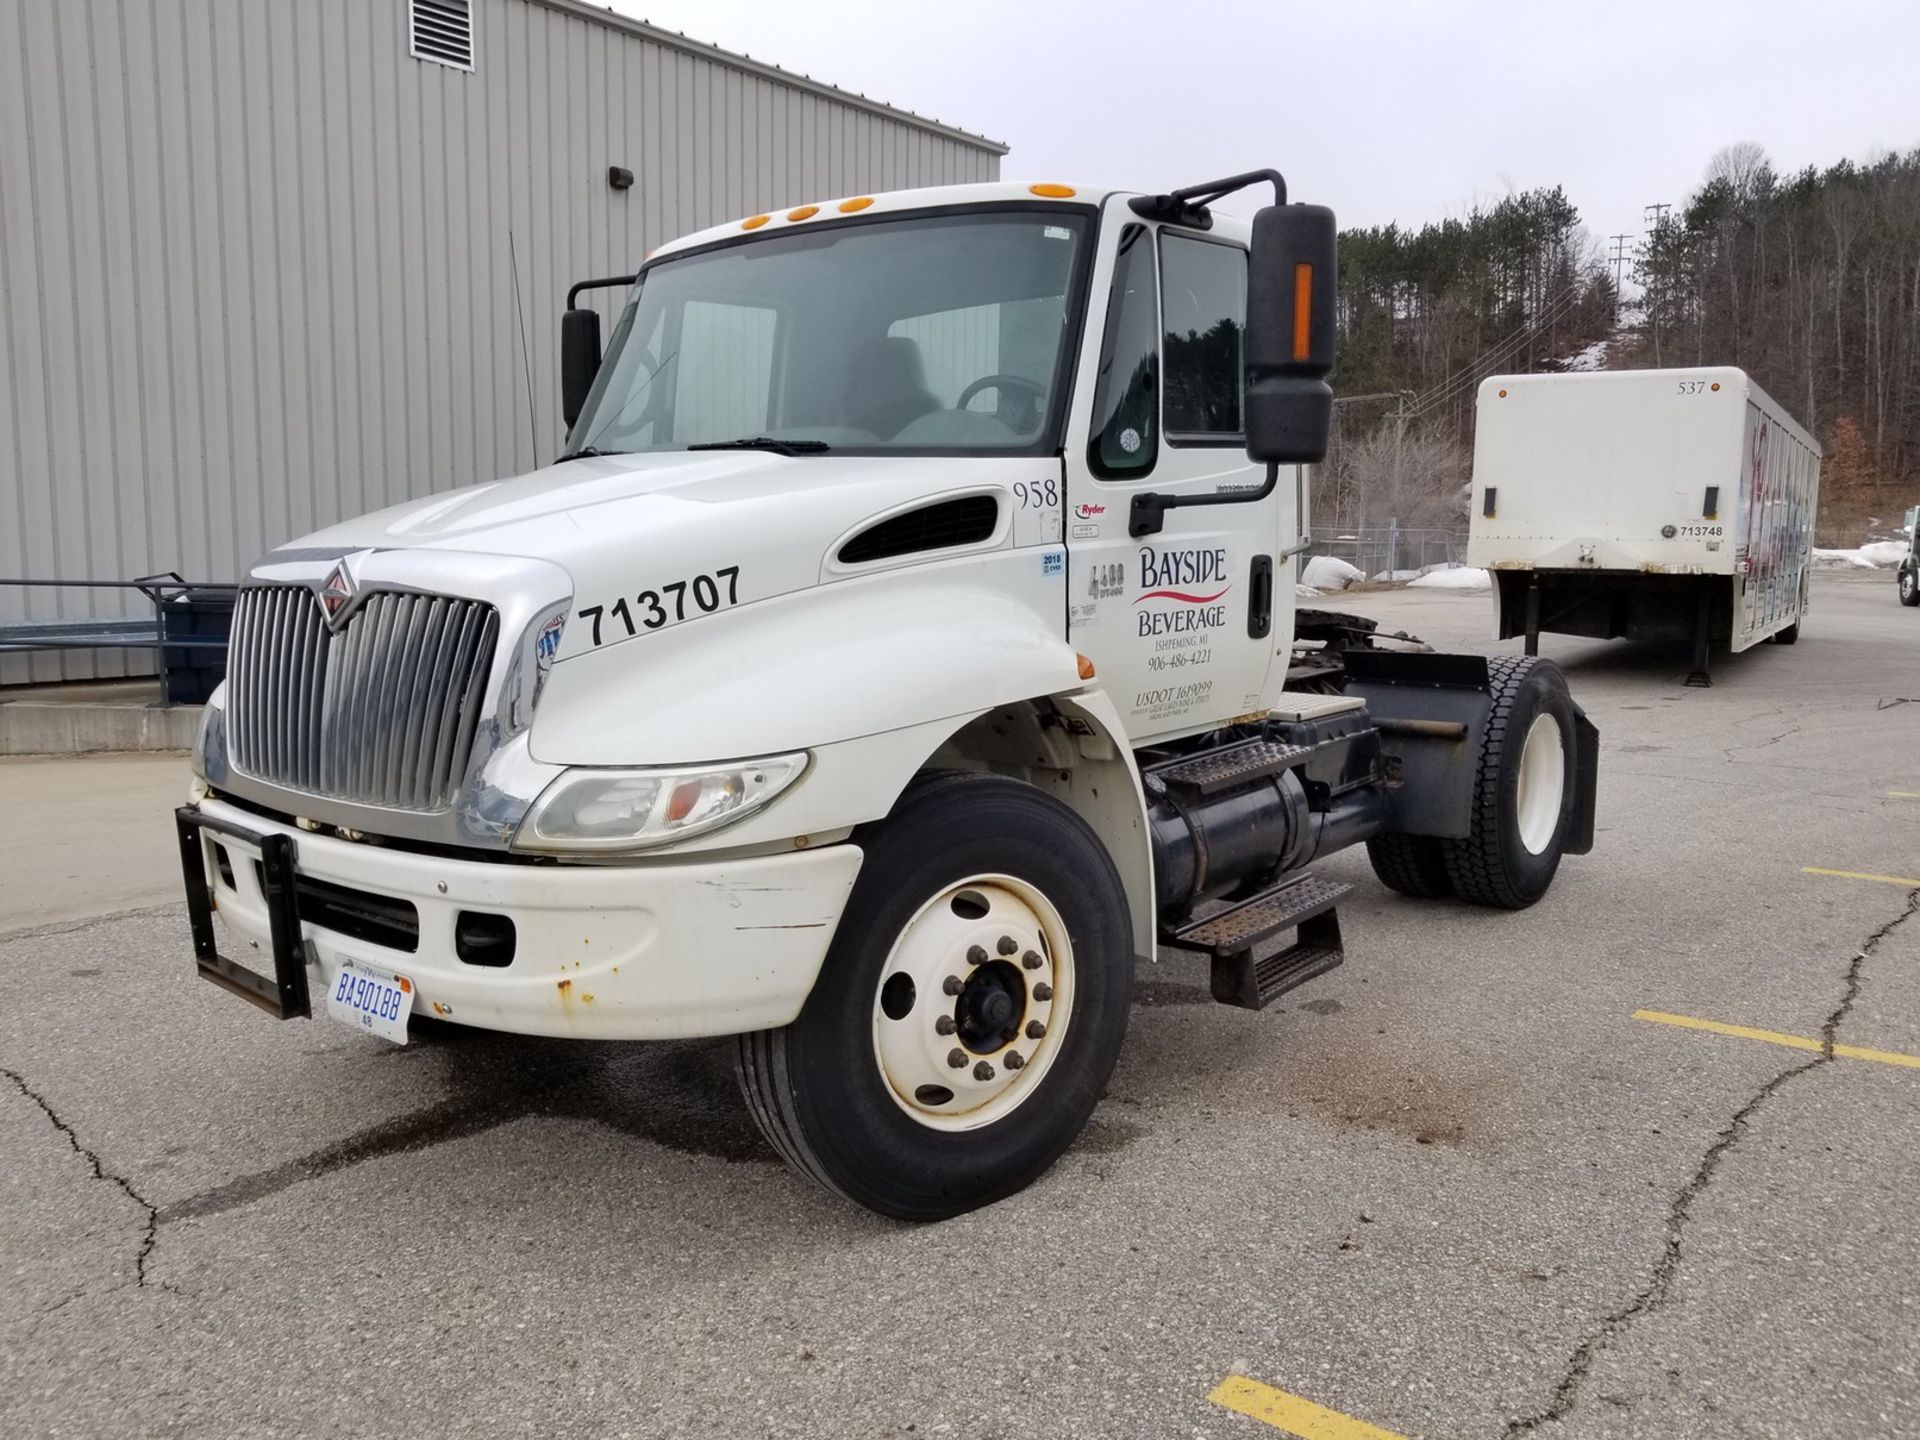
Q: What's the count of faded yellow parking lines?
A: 4